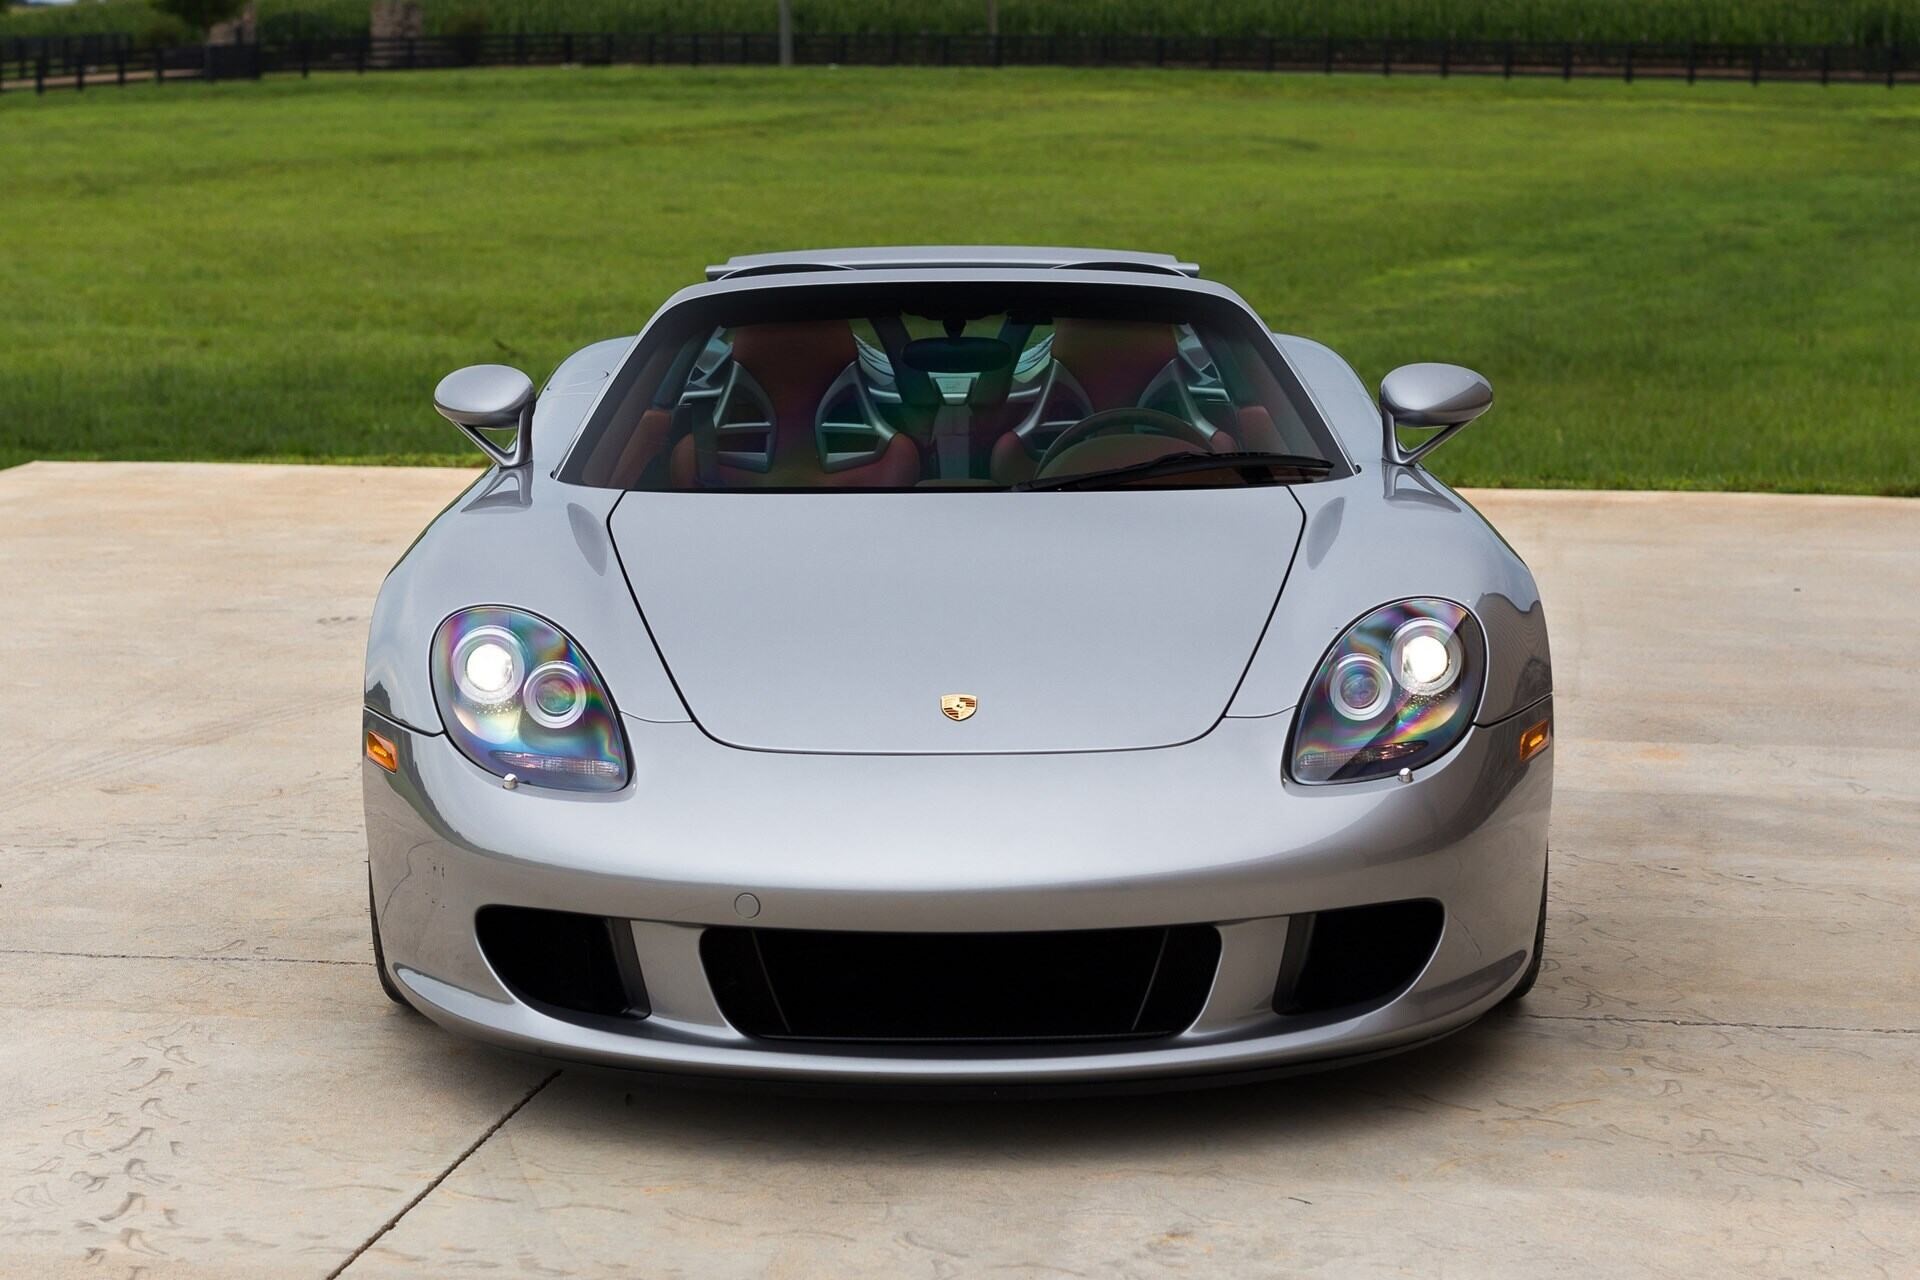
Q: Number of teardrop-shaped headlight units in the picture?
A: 2